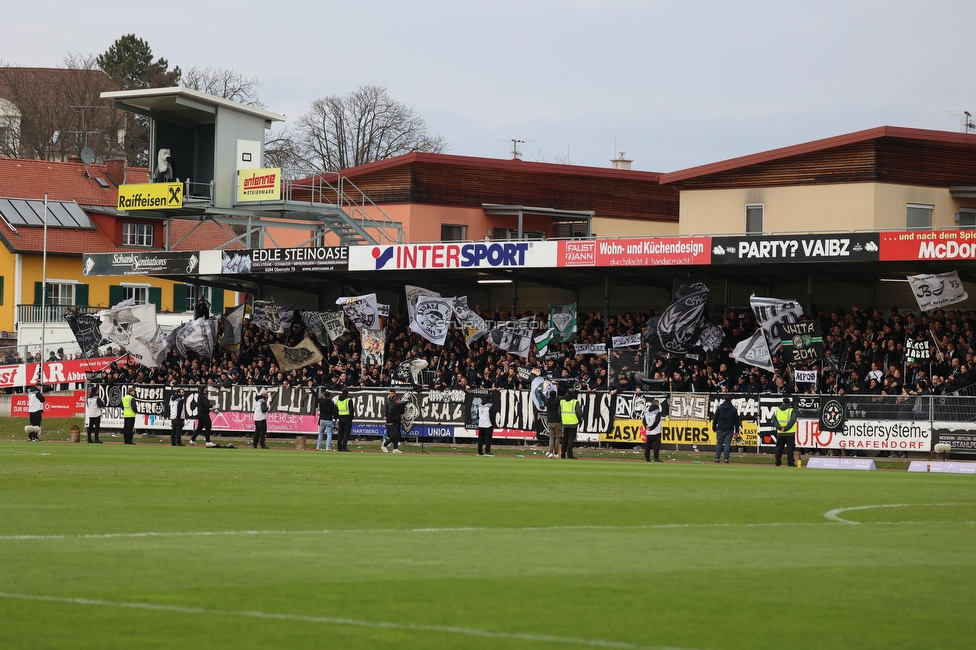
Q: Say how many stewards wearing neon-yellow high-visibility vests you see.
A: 4